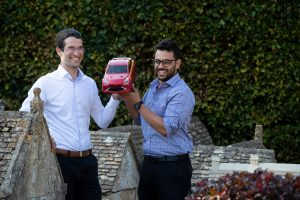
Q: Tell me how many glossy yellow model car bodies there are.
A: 0